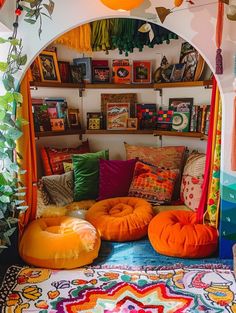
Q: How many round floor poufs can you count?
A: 3